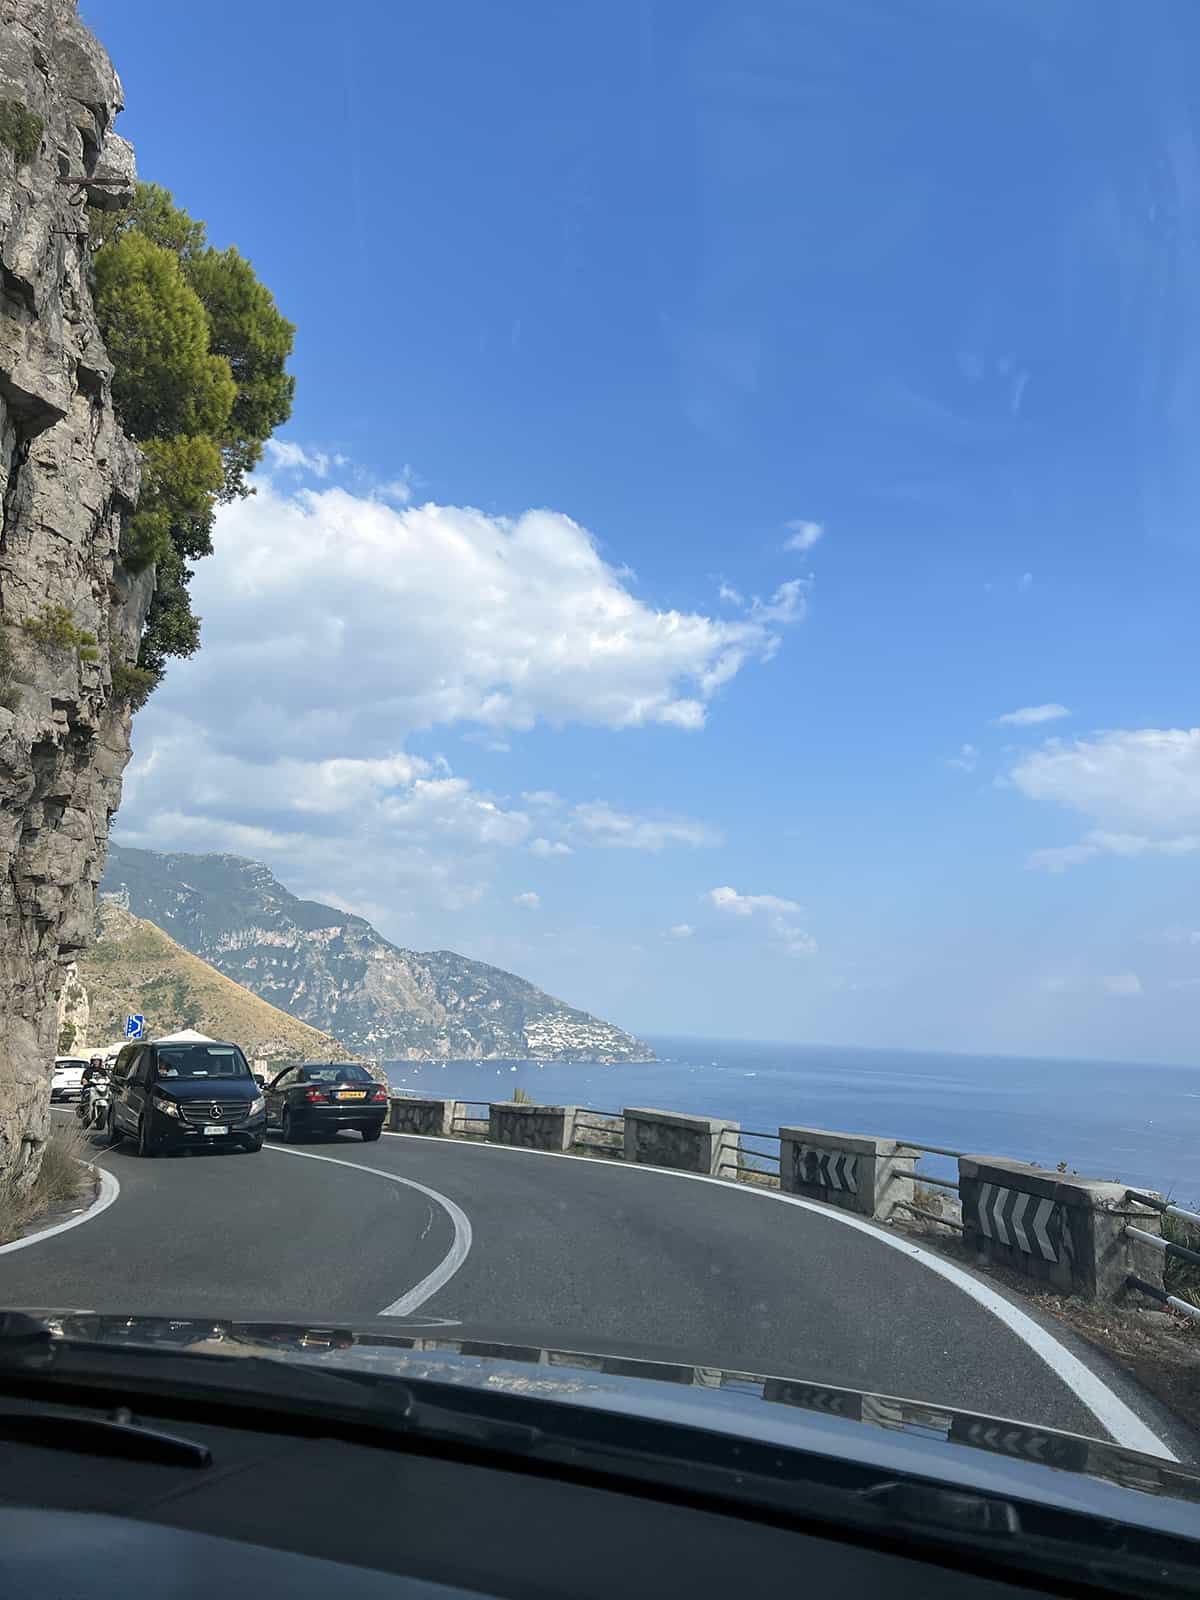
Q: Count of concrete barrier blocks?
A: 5